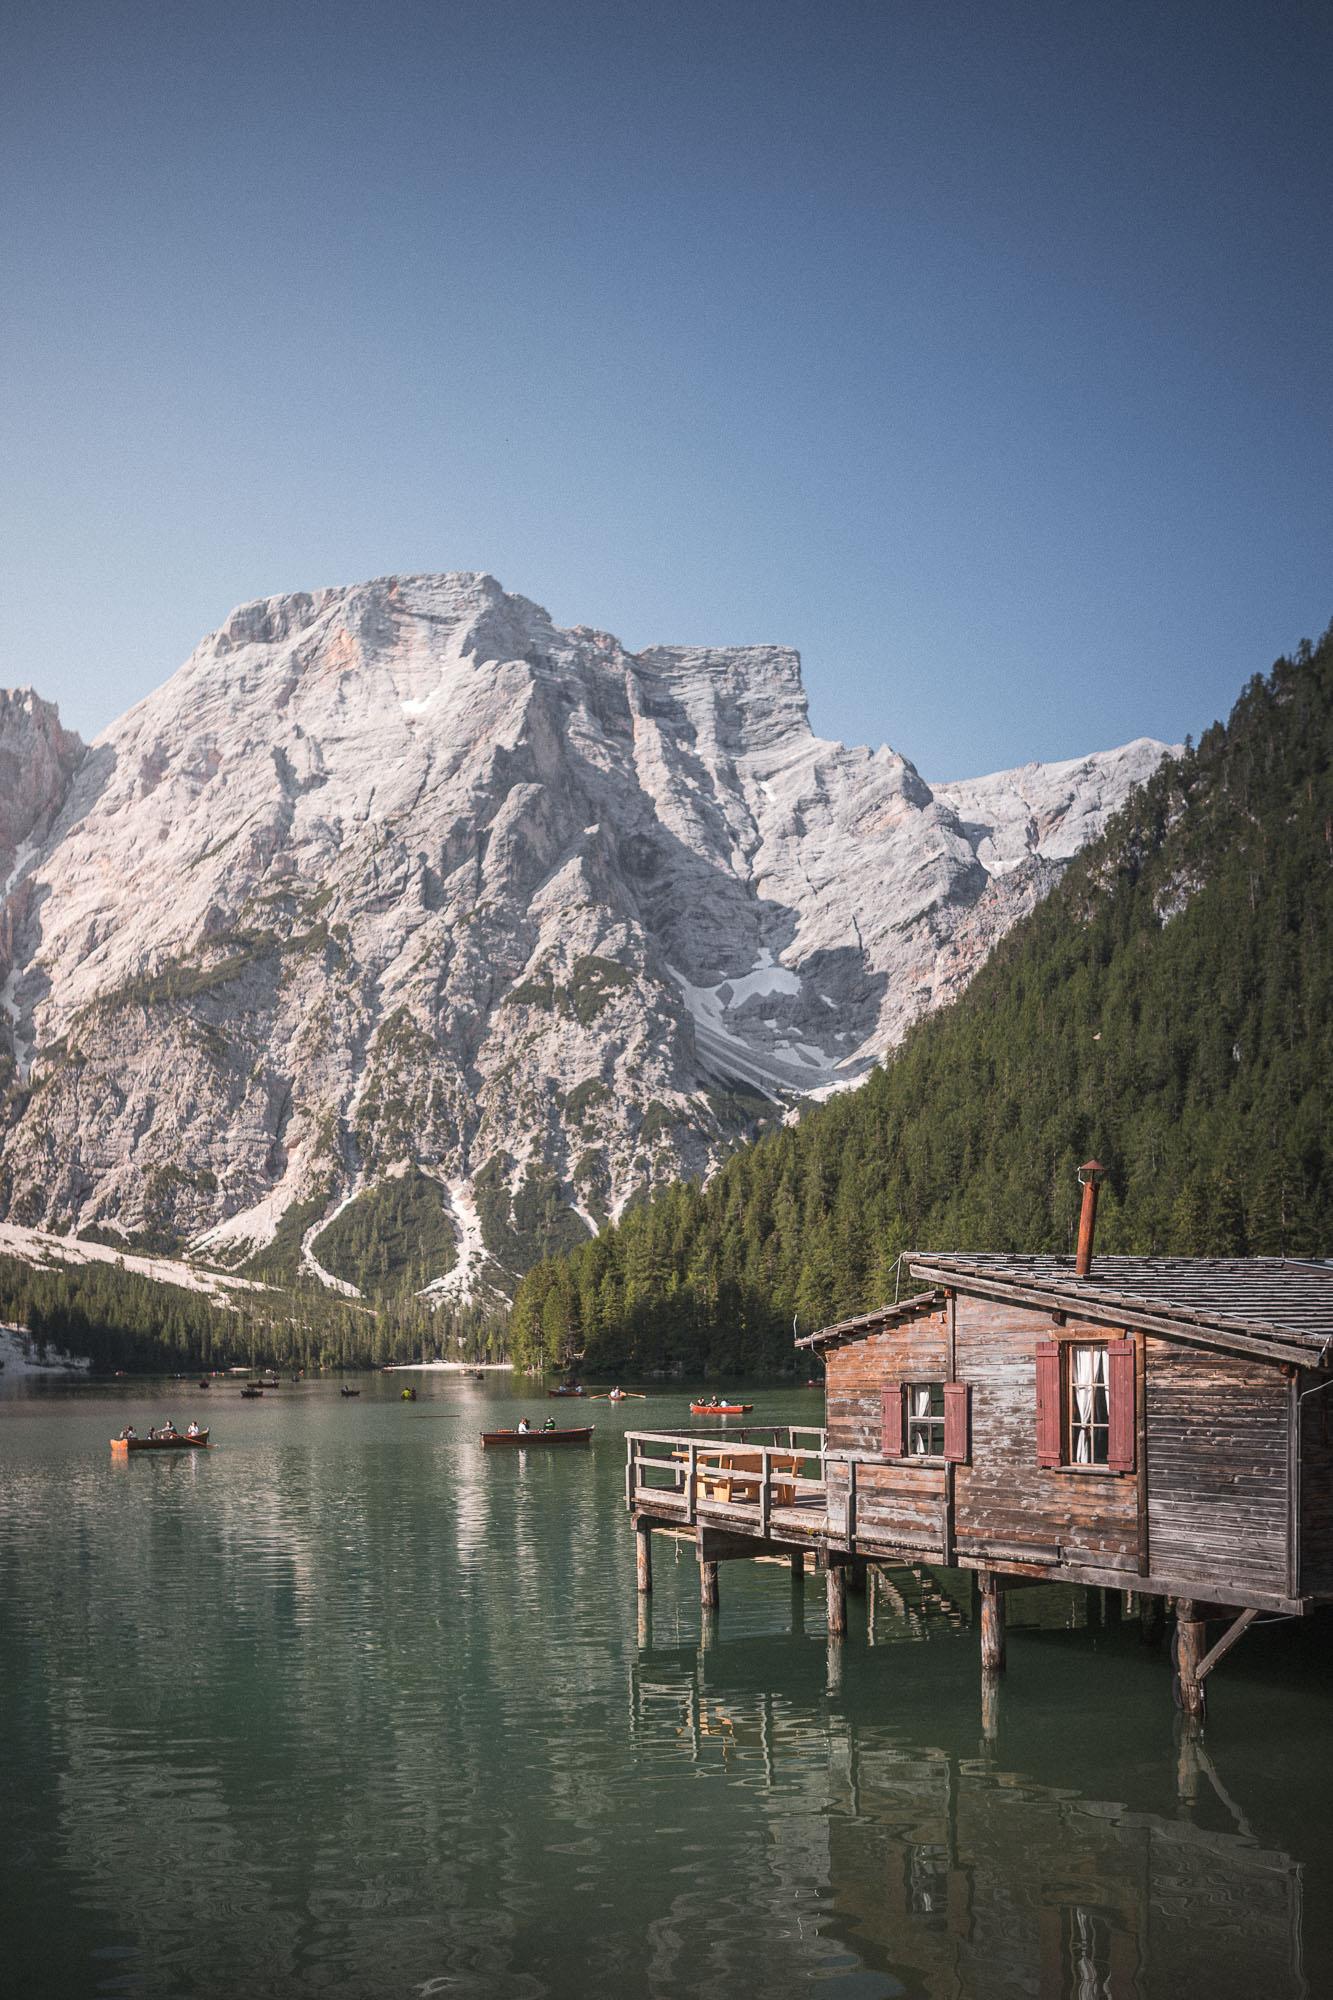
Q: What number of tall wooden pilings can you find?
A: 5